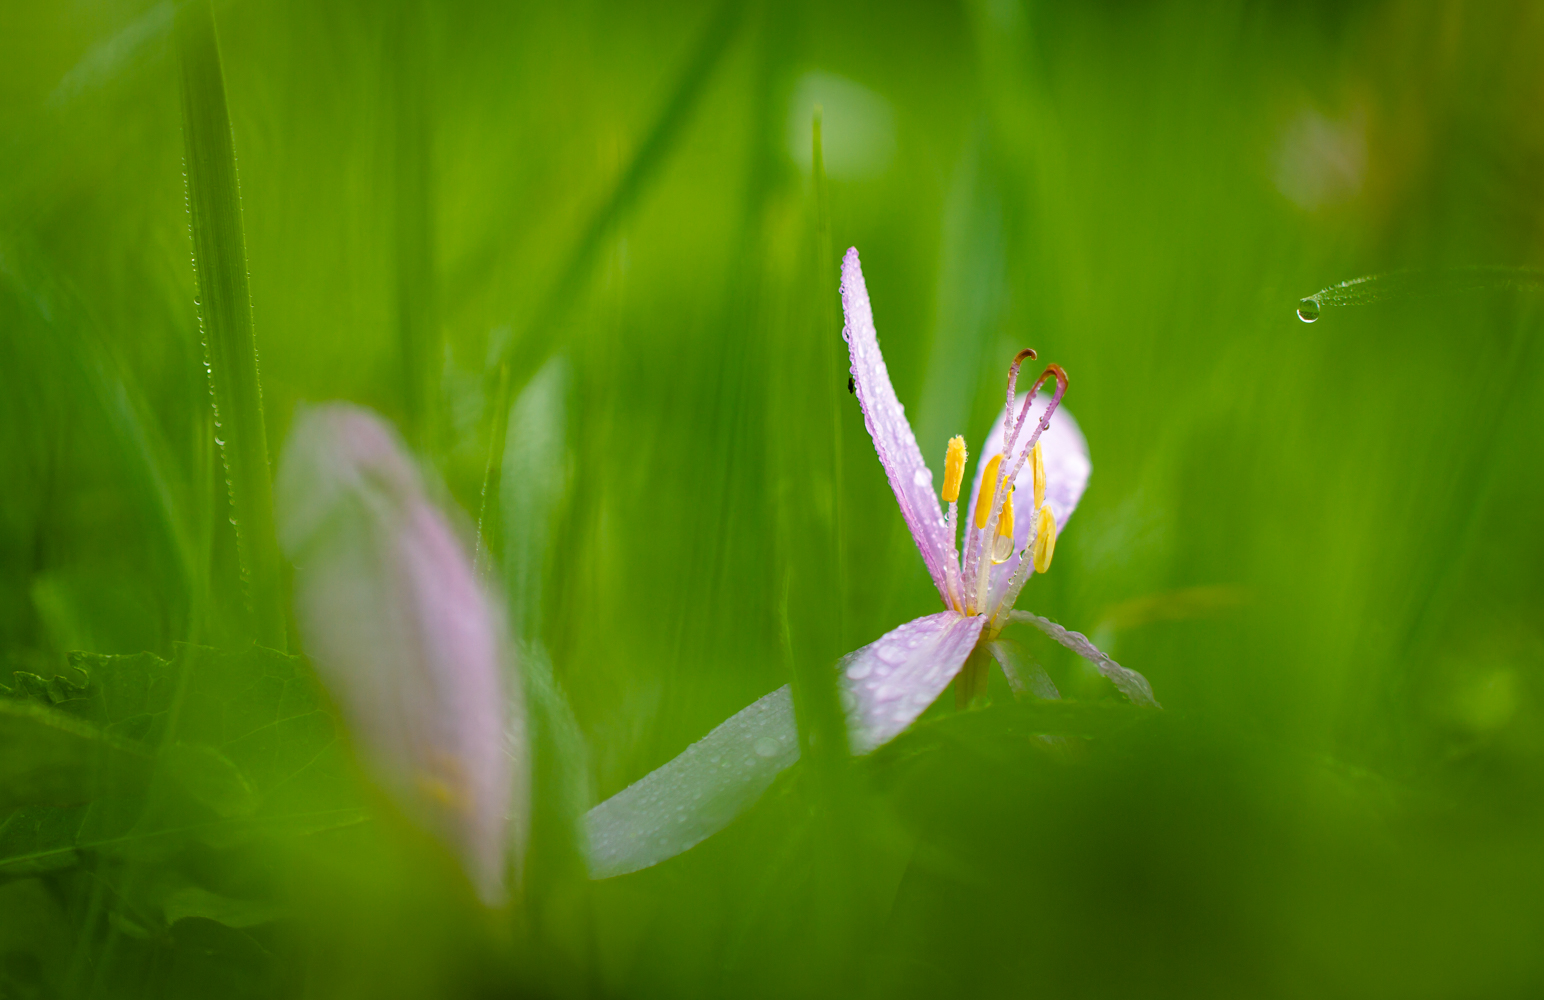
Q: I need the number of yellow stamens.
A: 5